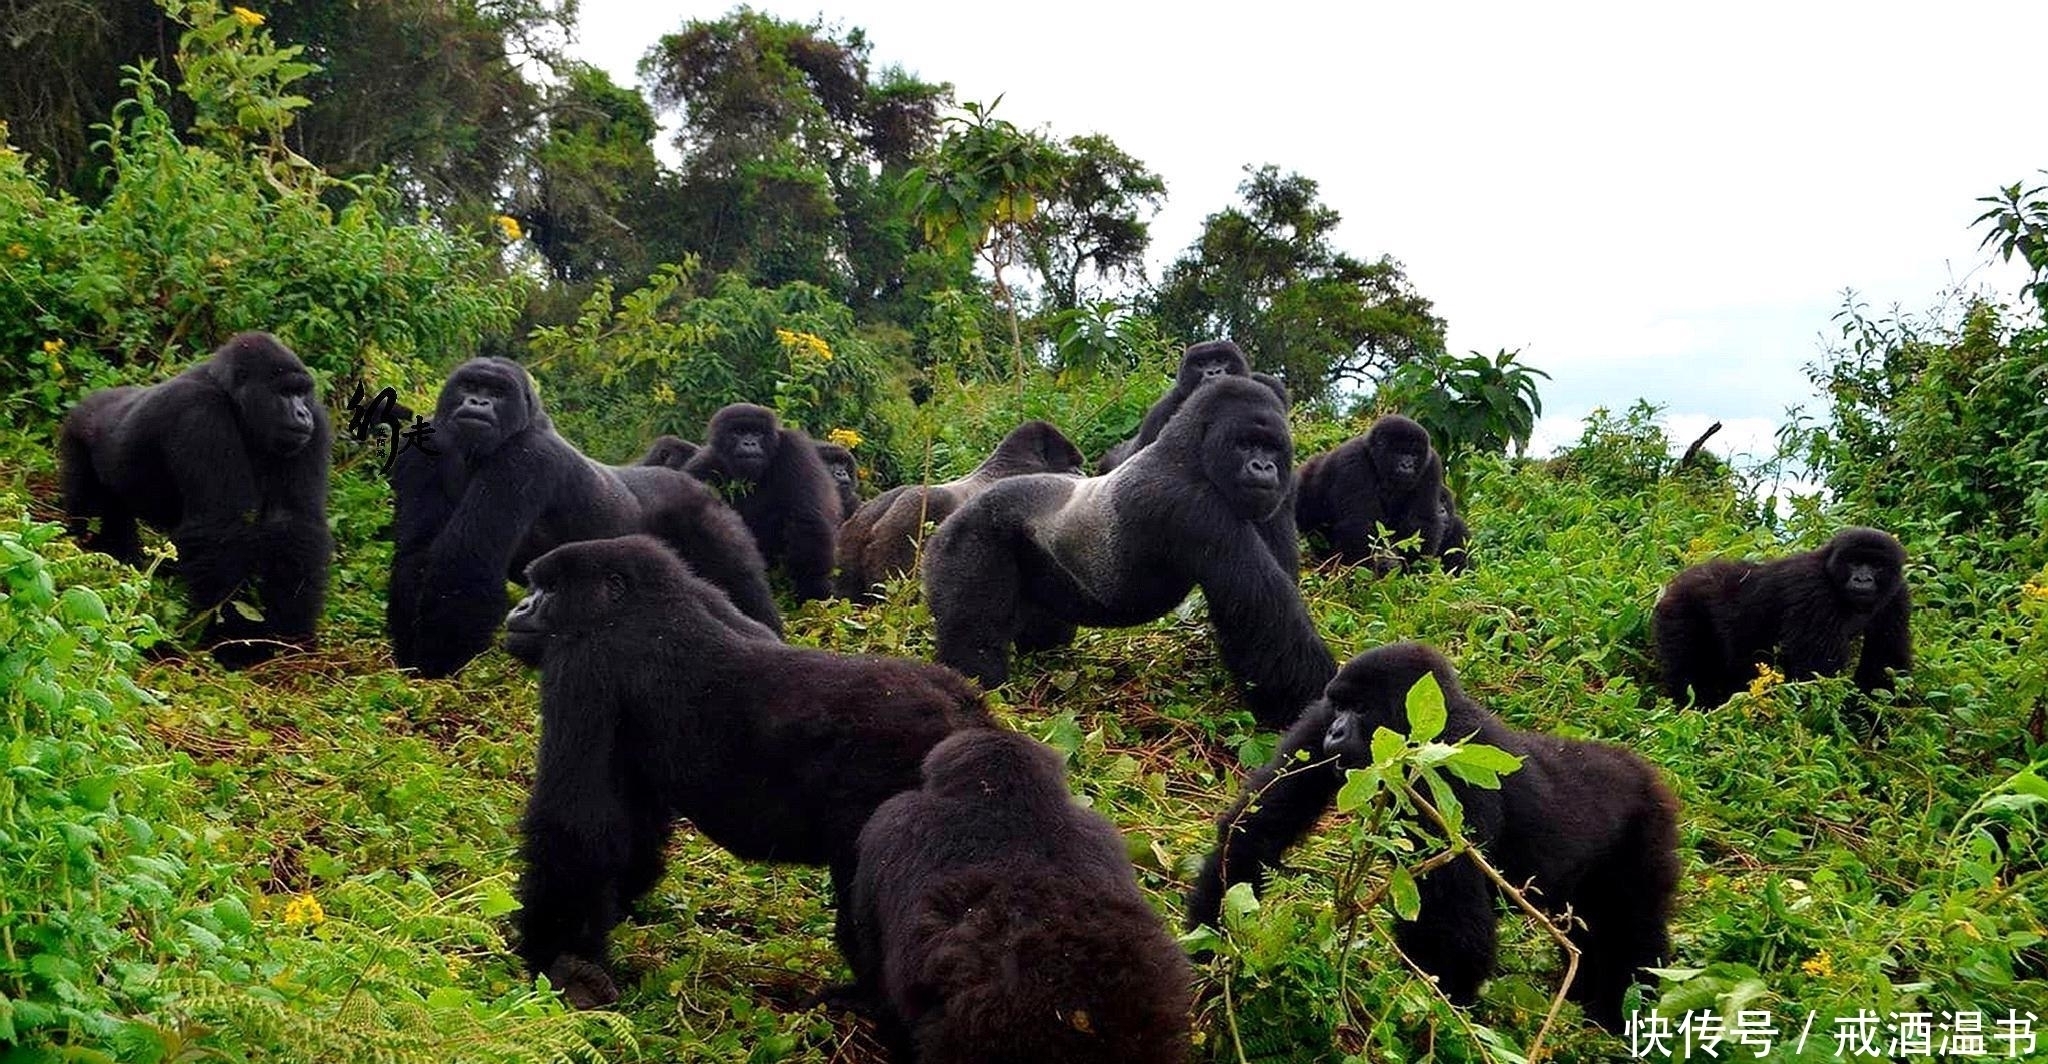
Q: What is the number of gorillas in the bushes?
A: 14